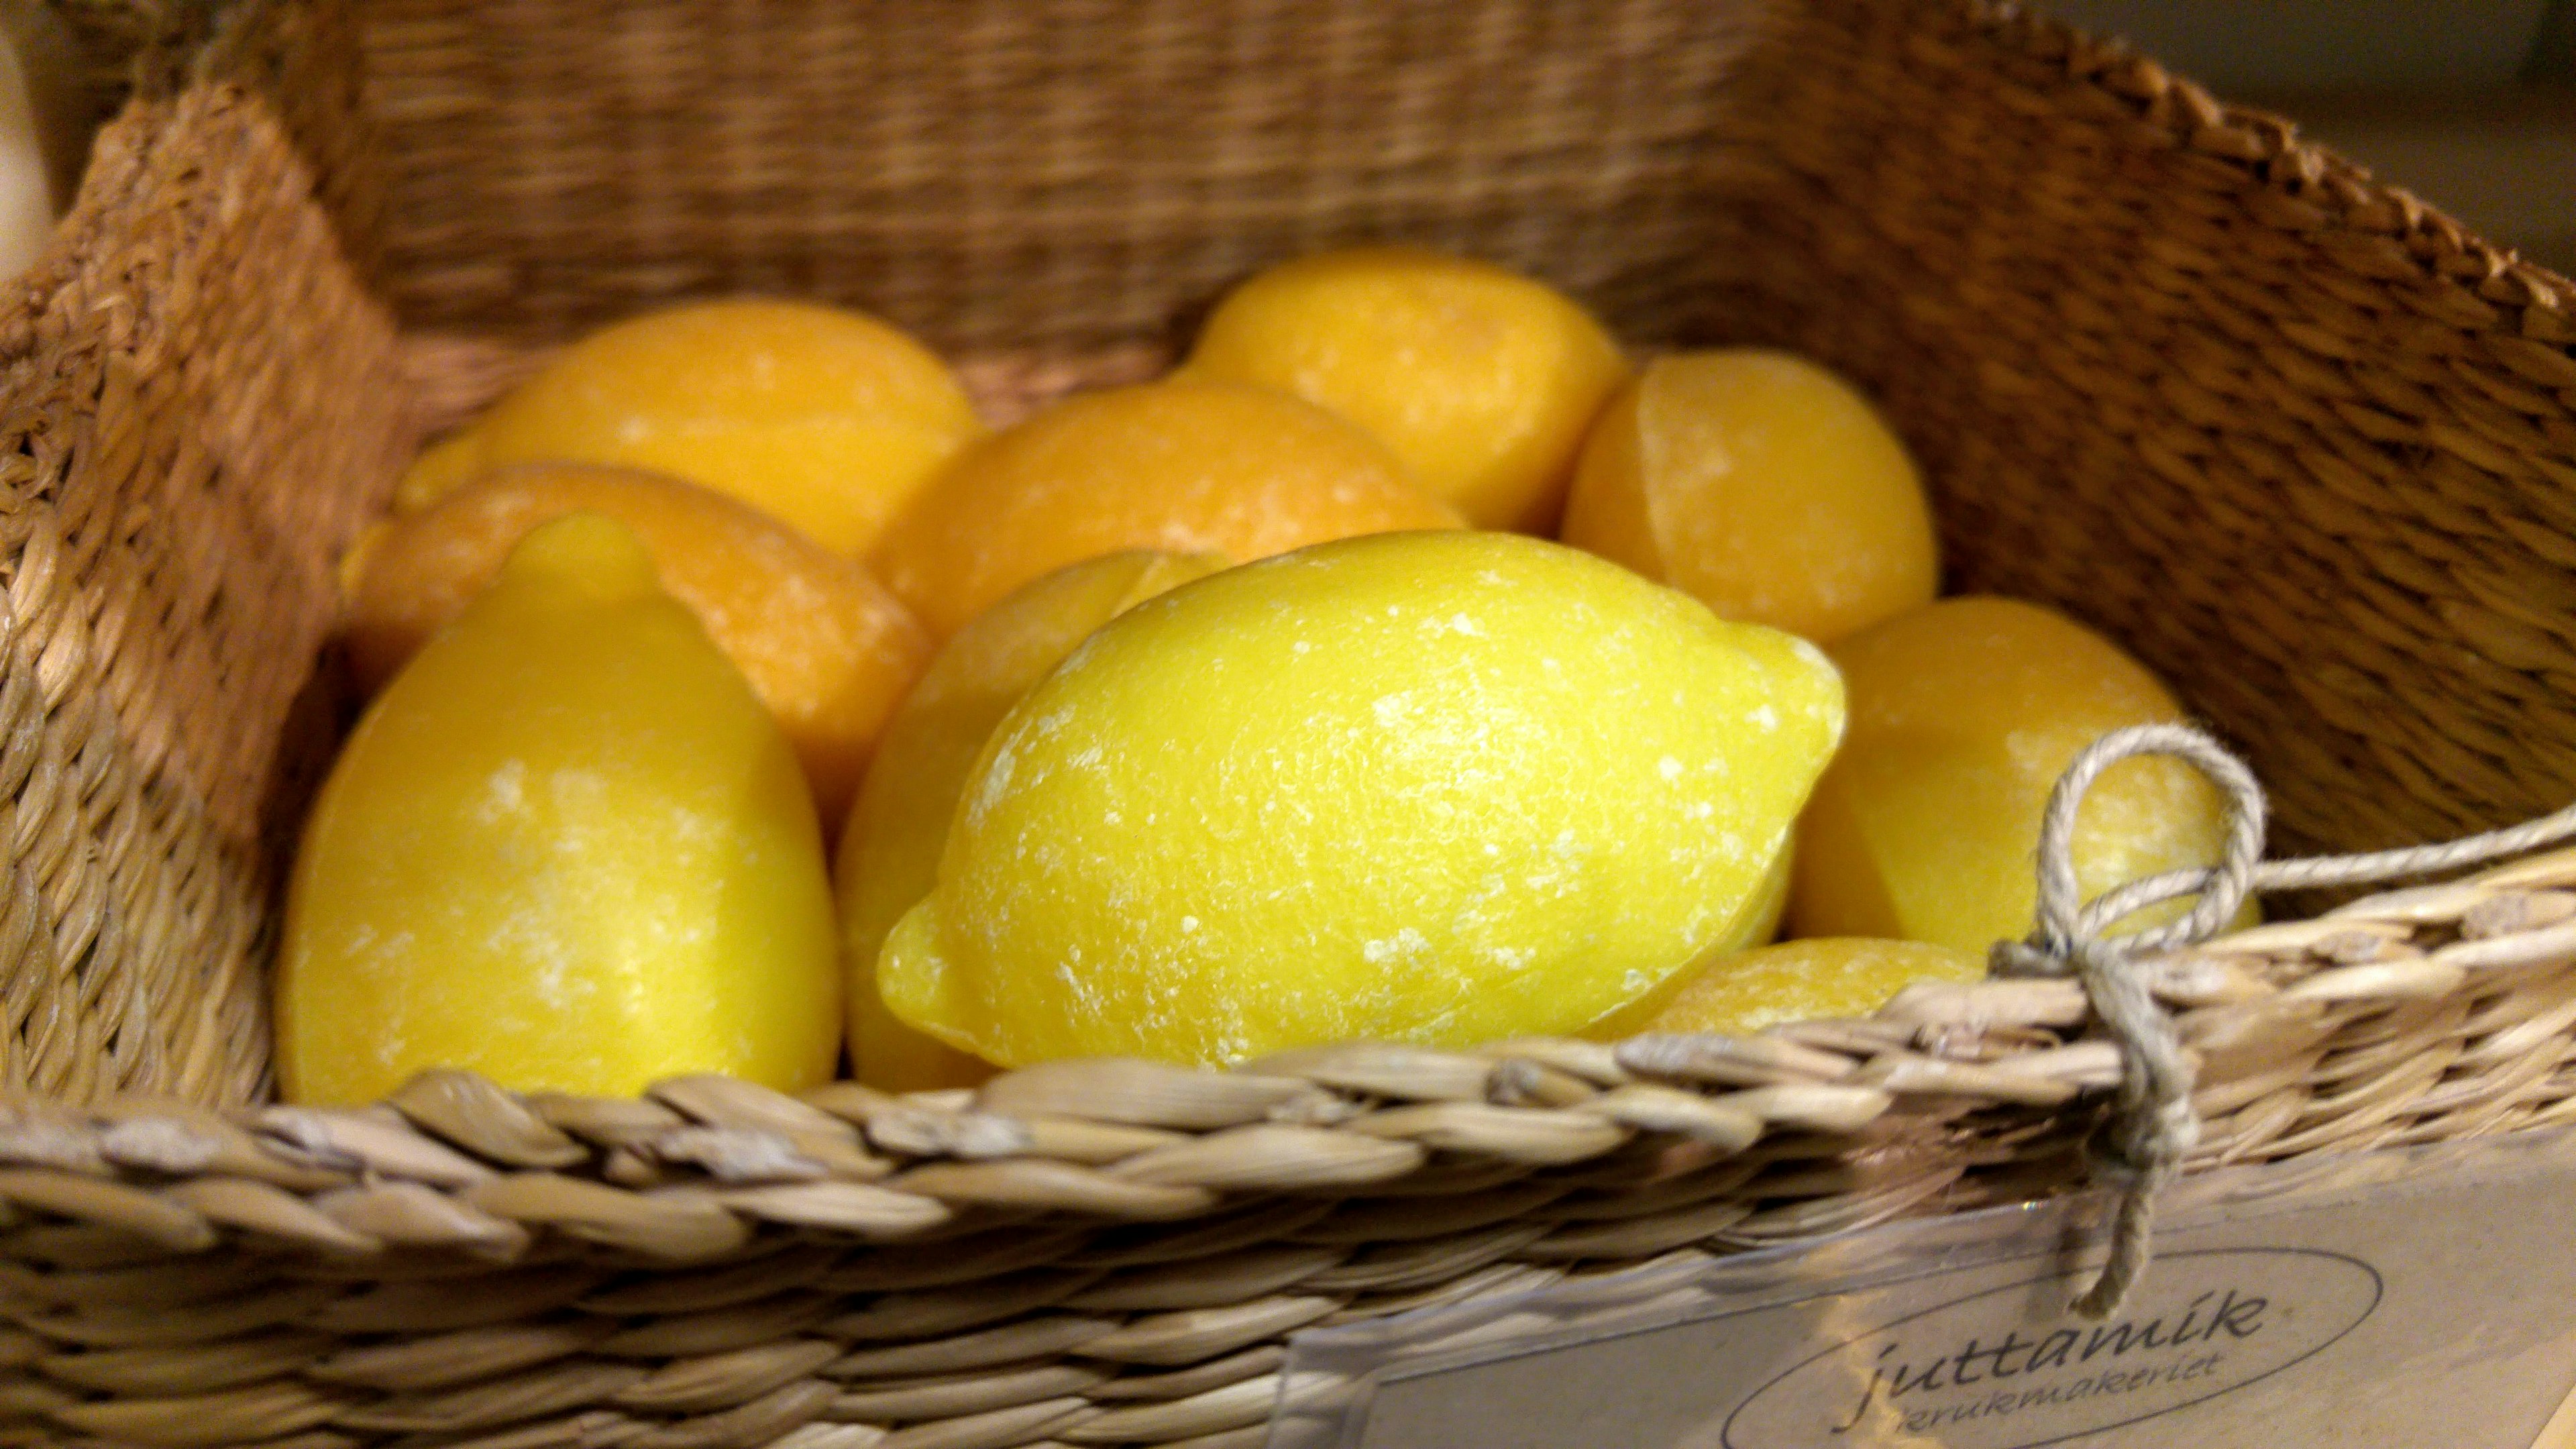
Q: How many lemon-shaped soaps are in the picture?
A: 10